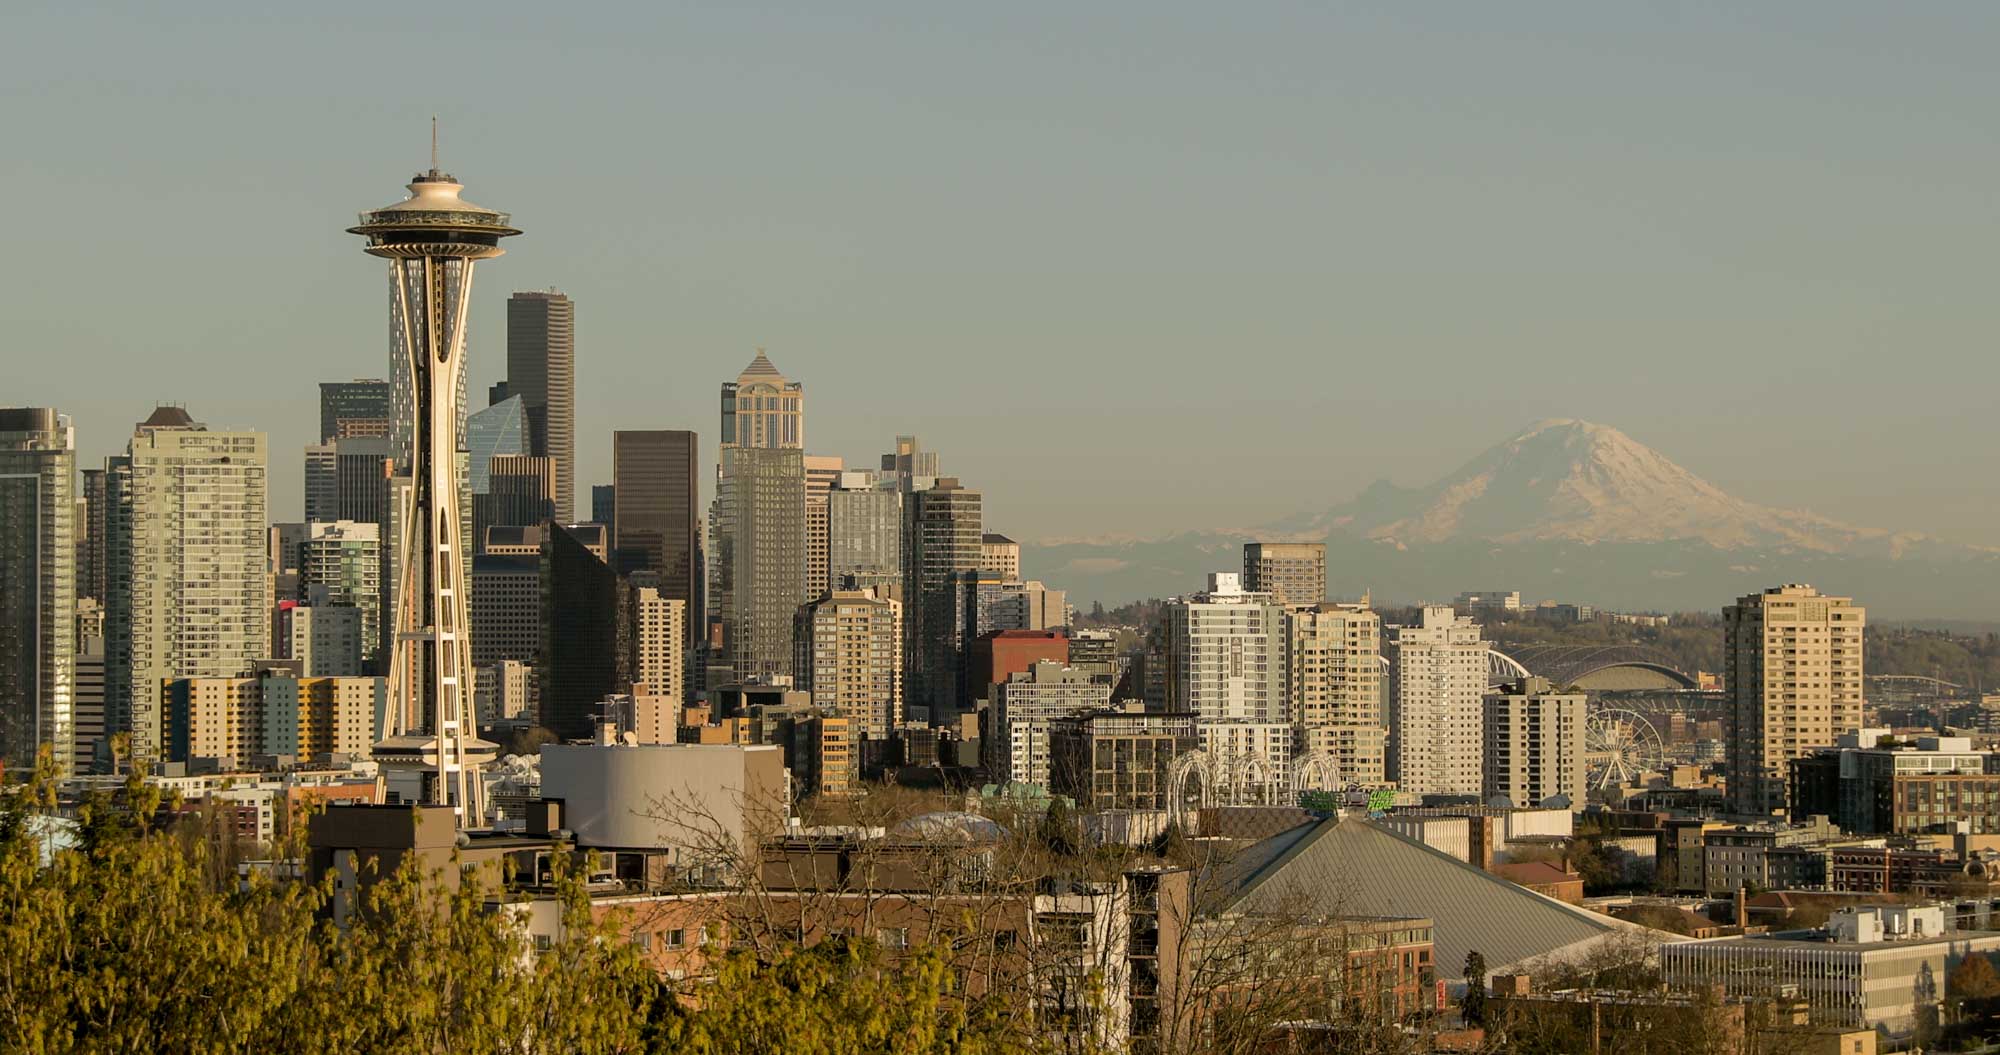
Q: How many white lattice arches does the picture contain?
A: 3